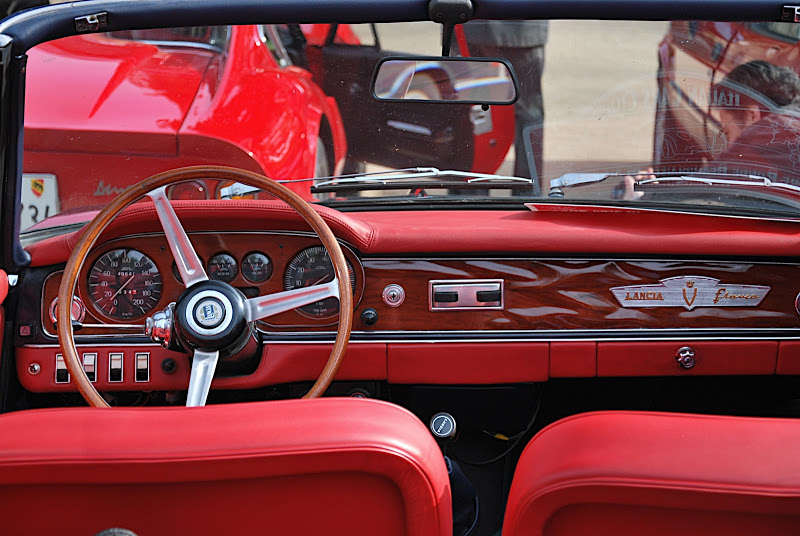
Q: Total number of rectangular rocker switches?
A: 4